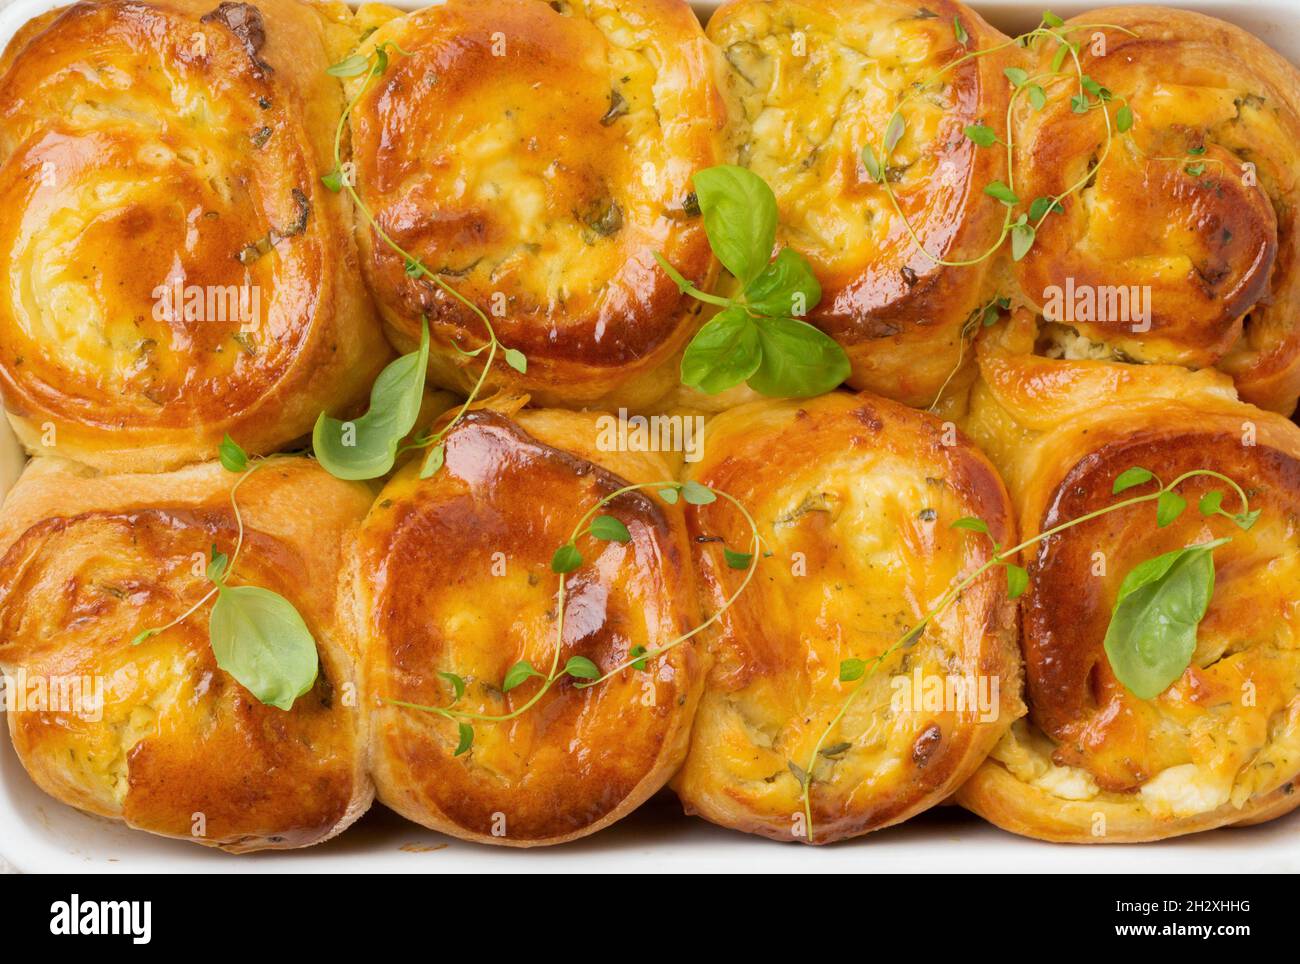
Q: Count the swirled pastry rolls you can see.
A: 8